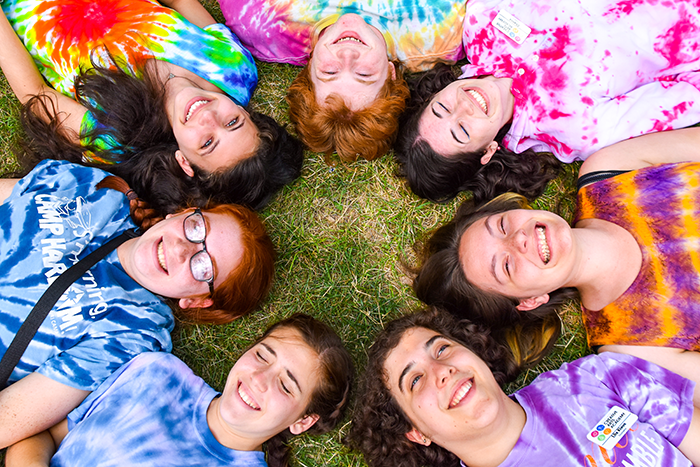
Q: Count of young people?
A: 7